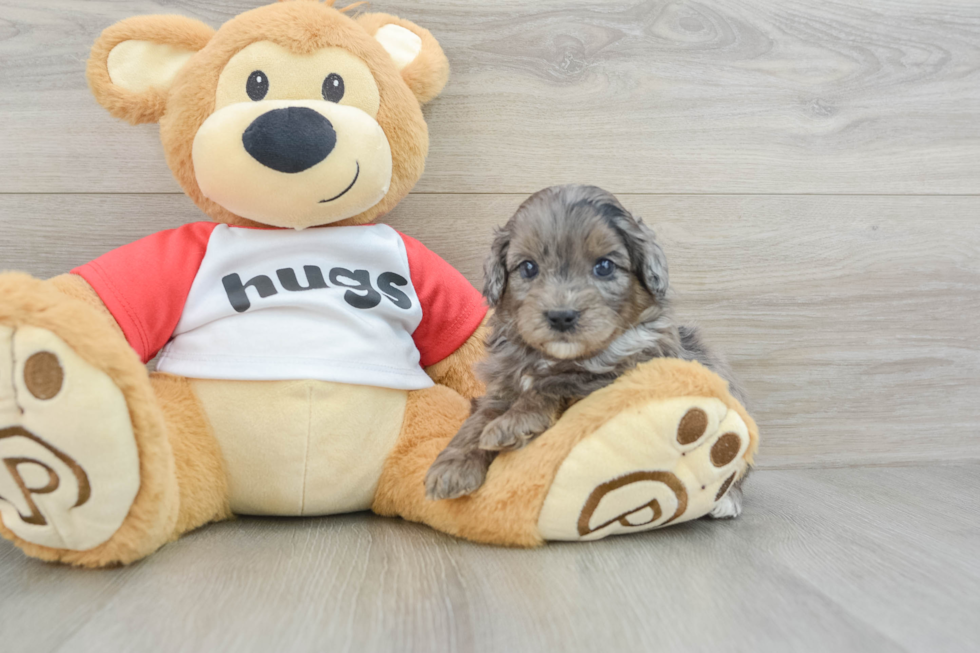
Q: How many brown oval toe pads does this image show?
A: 4